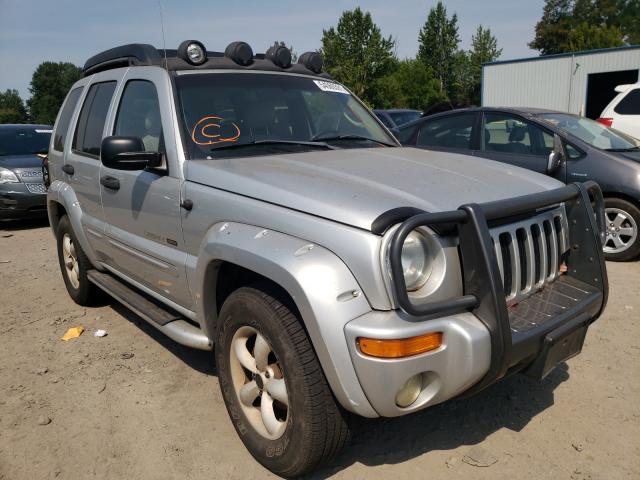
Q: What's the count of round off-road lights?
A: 4